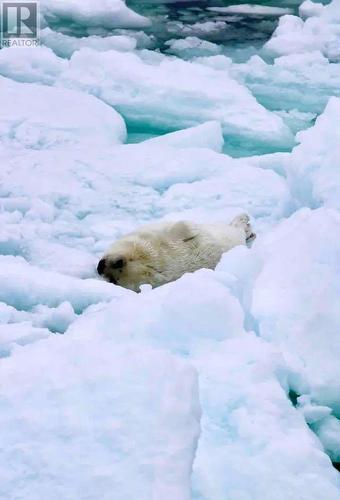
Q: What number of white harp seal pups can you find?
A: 1